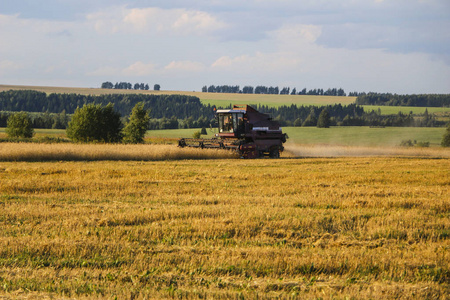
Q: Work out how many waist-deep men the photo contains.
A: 0